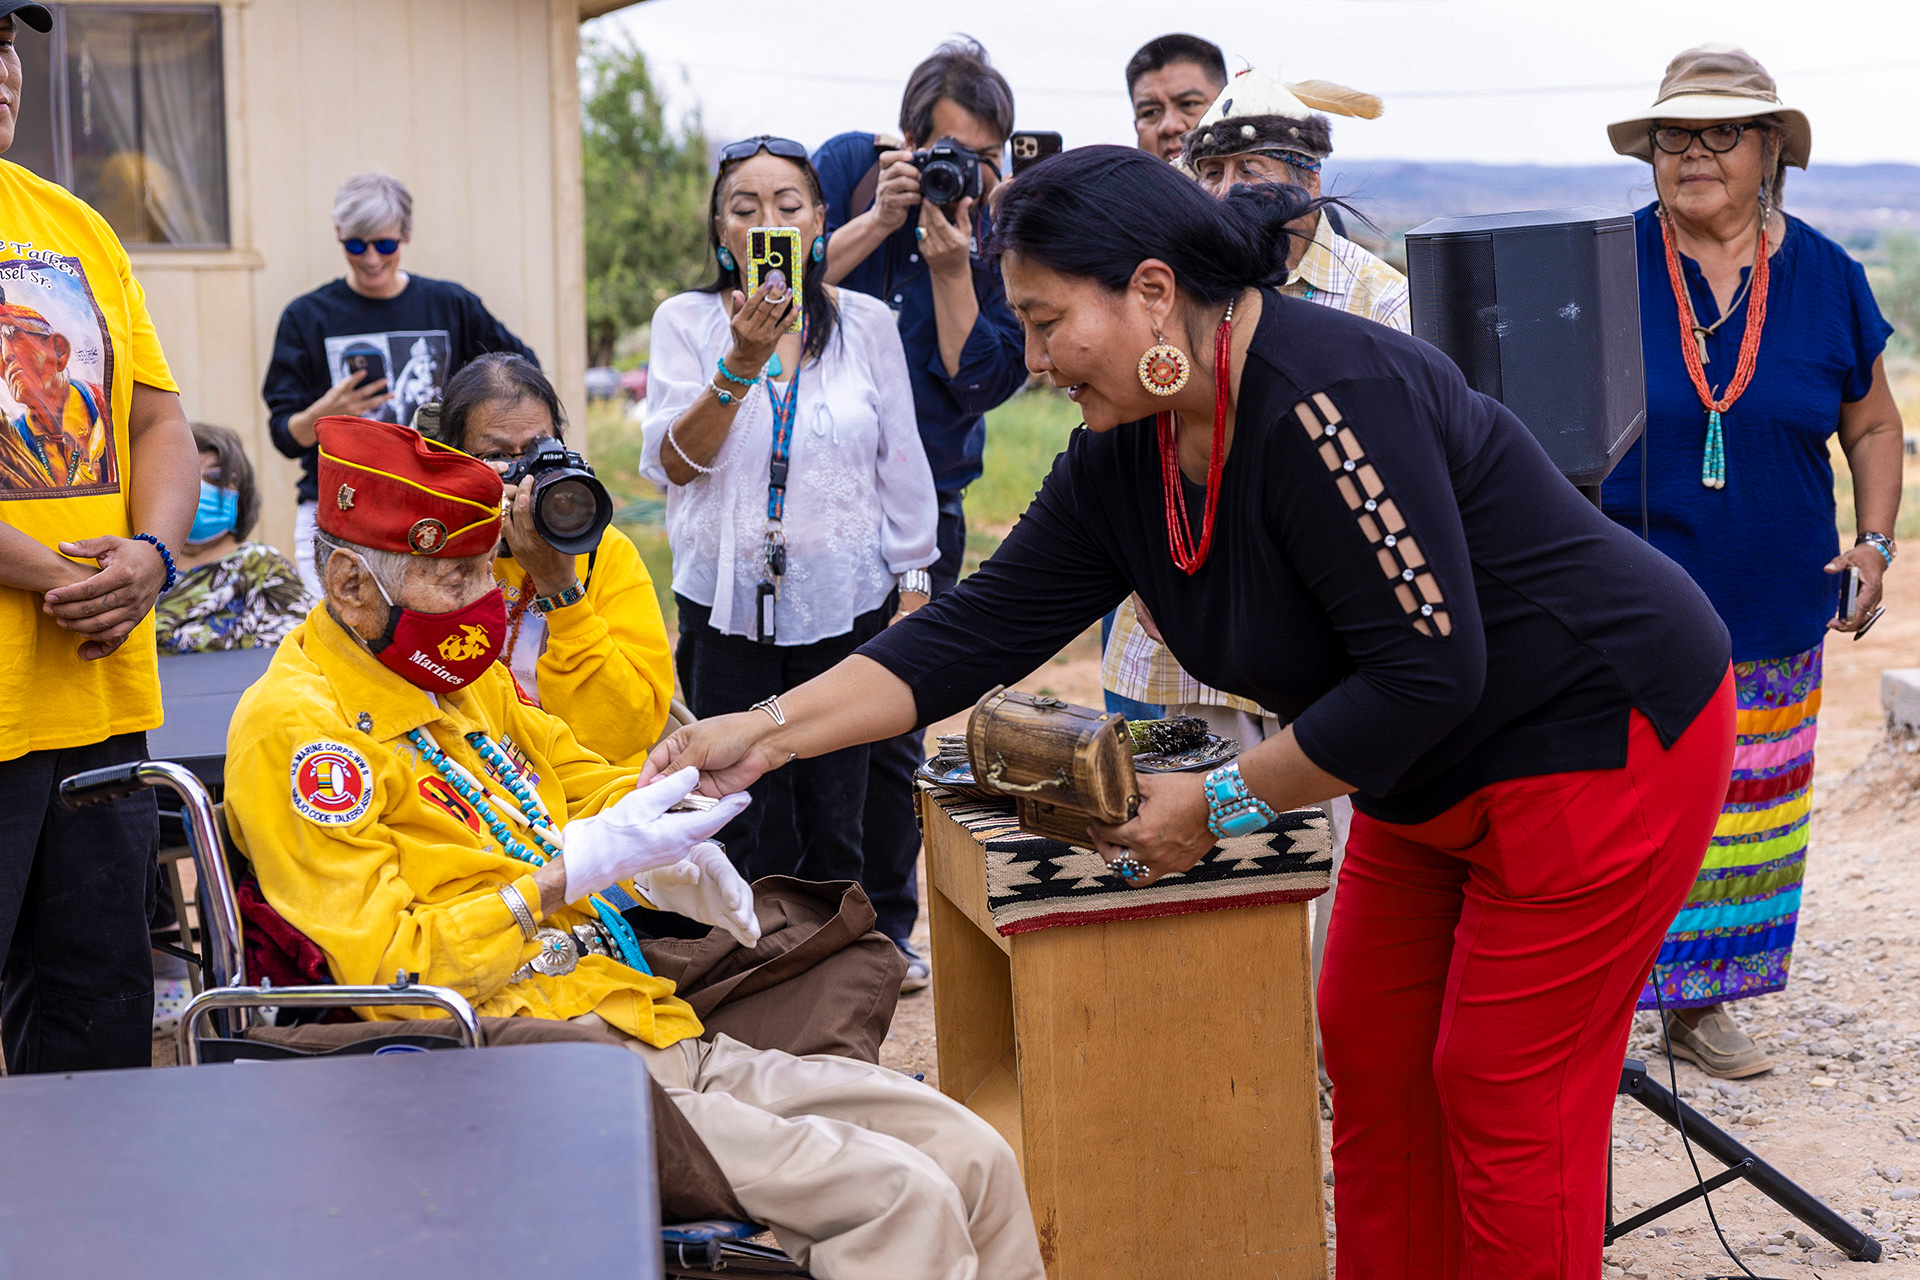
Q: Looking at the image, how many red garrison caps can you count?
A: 1